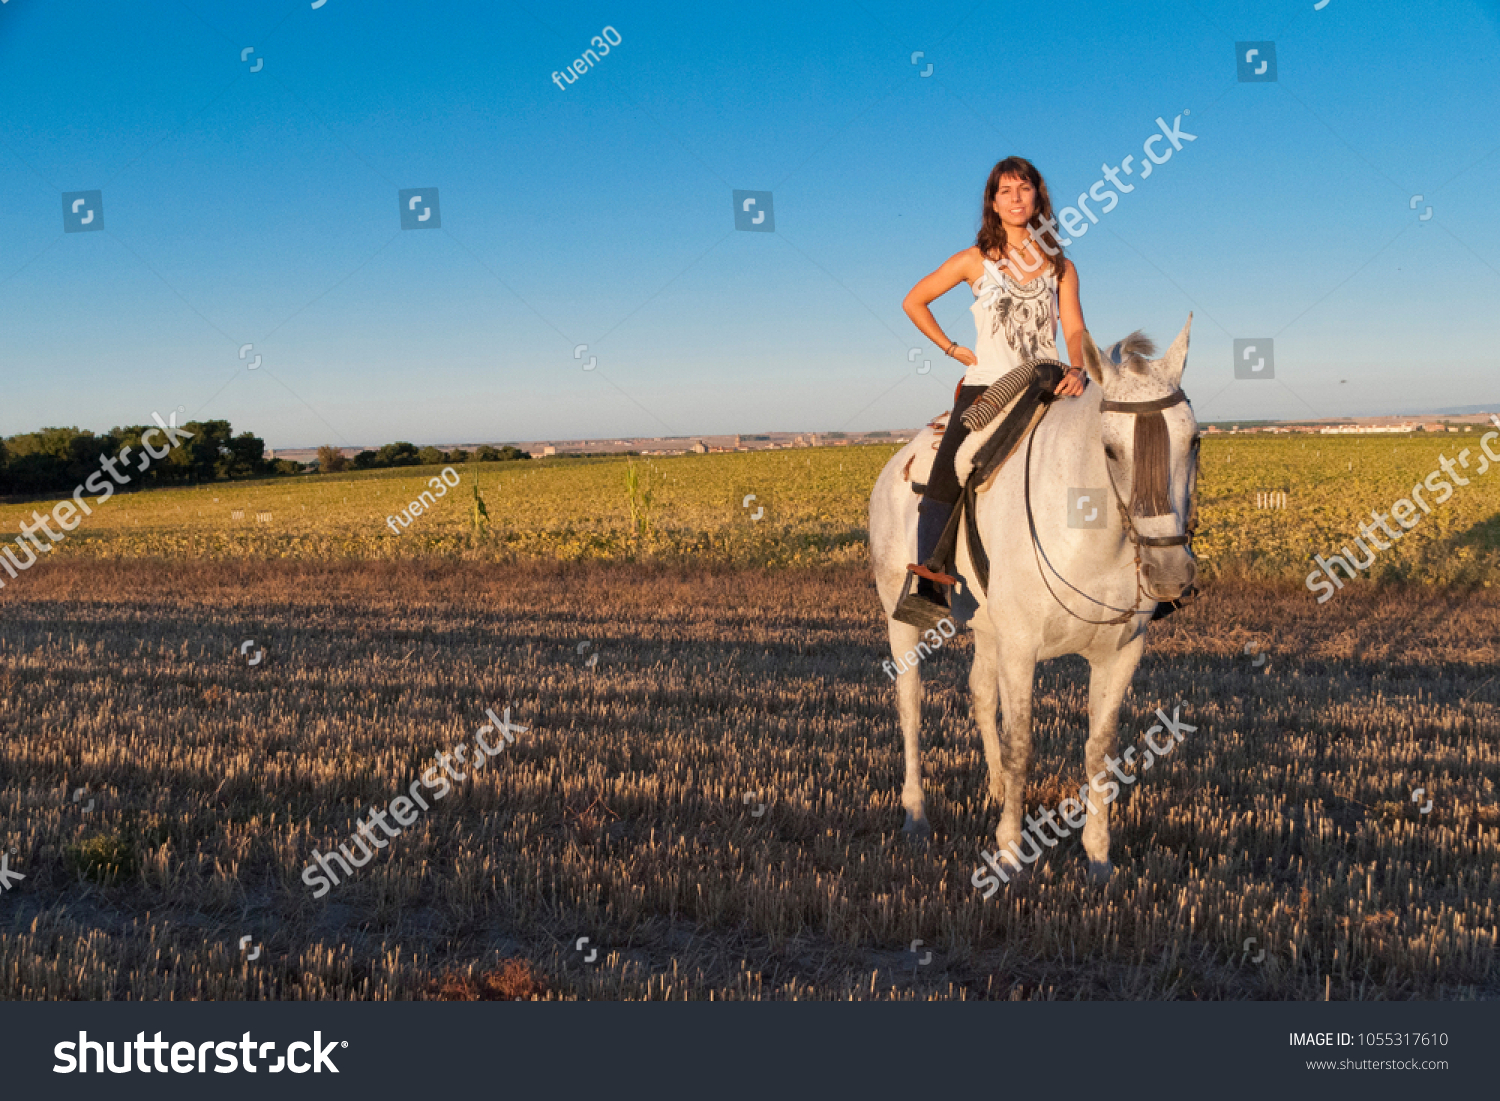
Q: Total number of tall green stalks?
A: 2